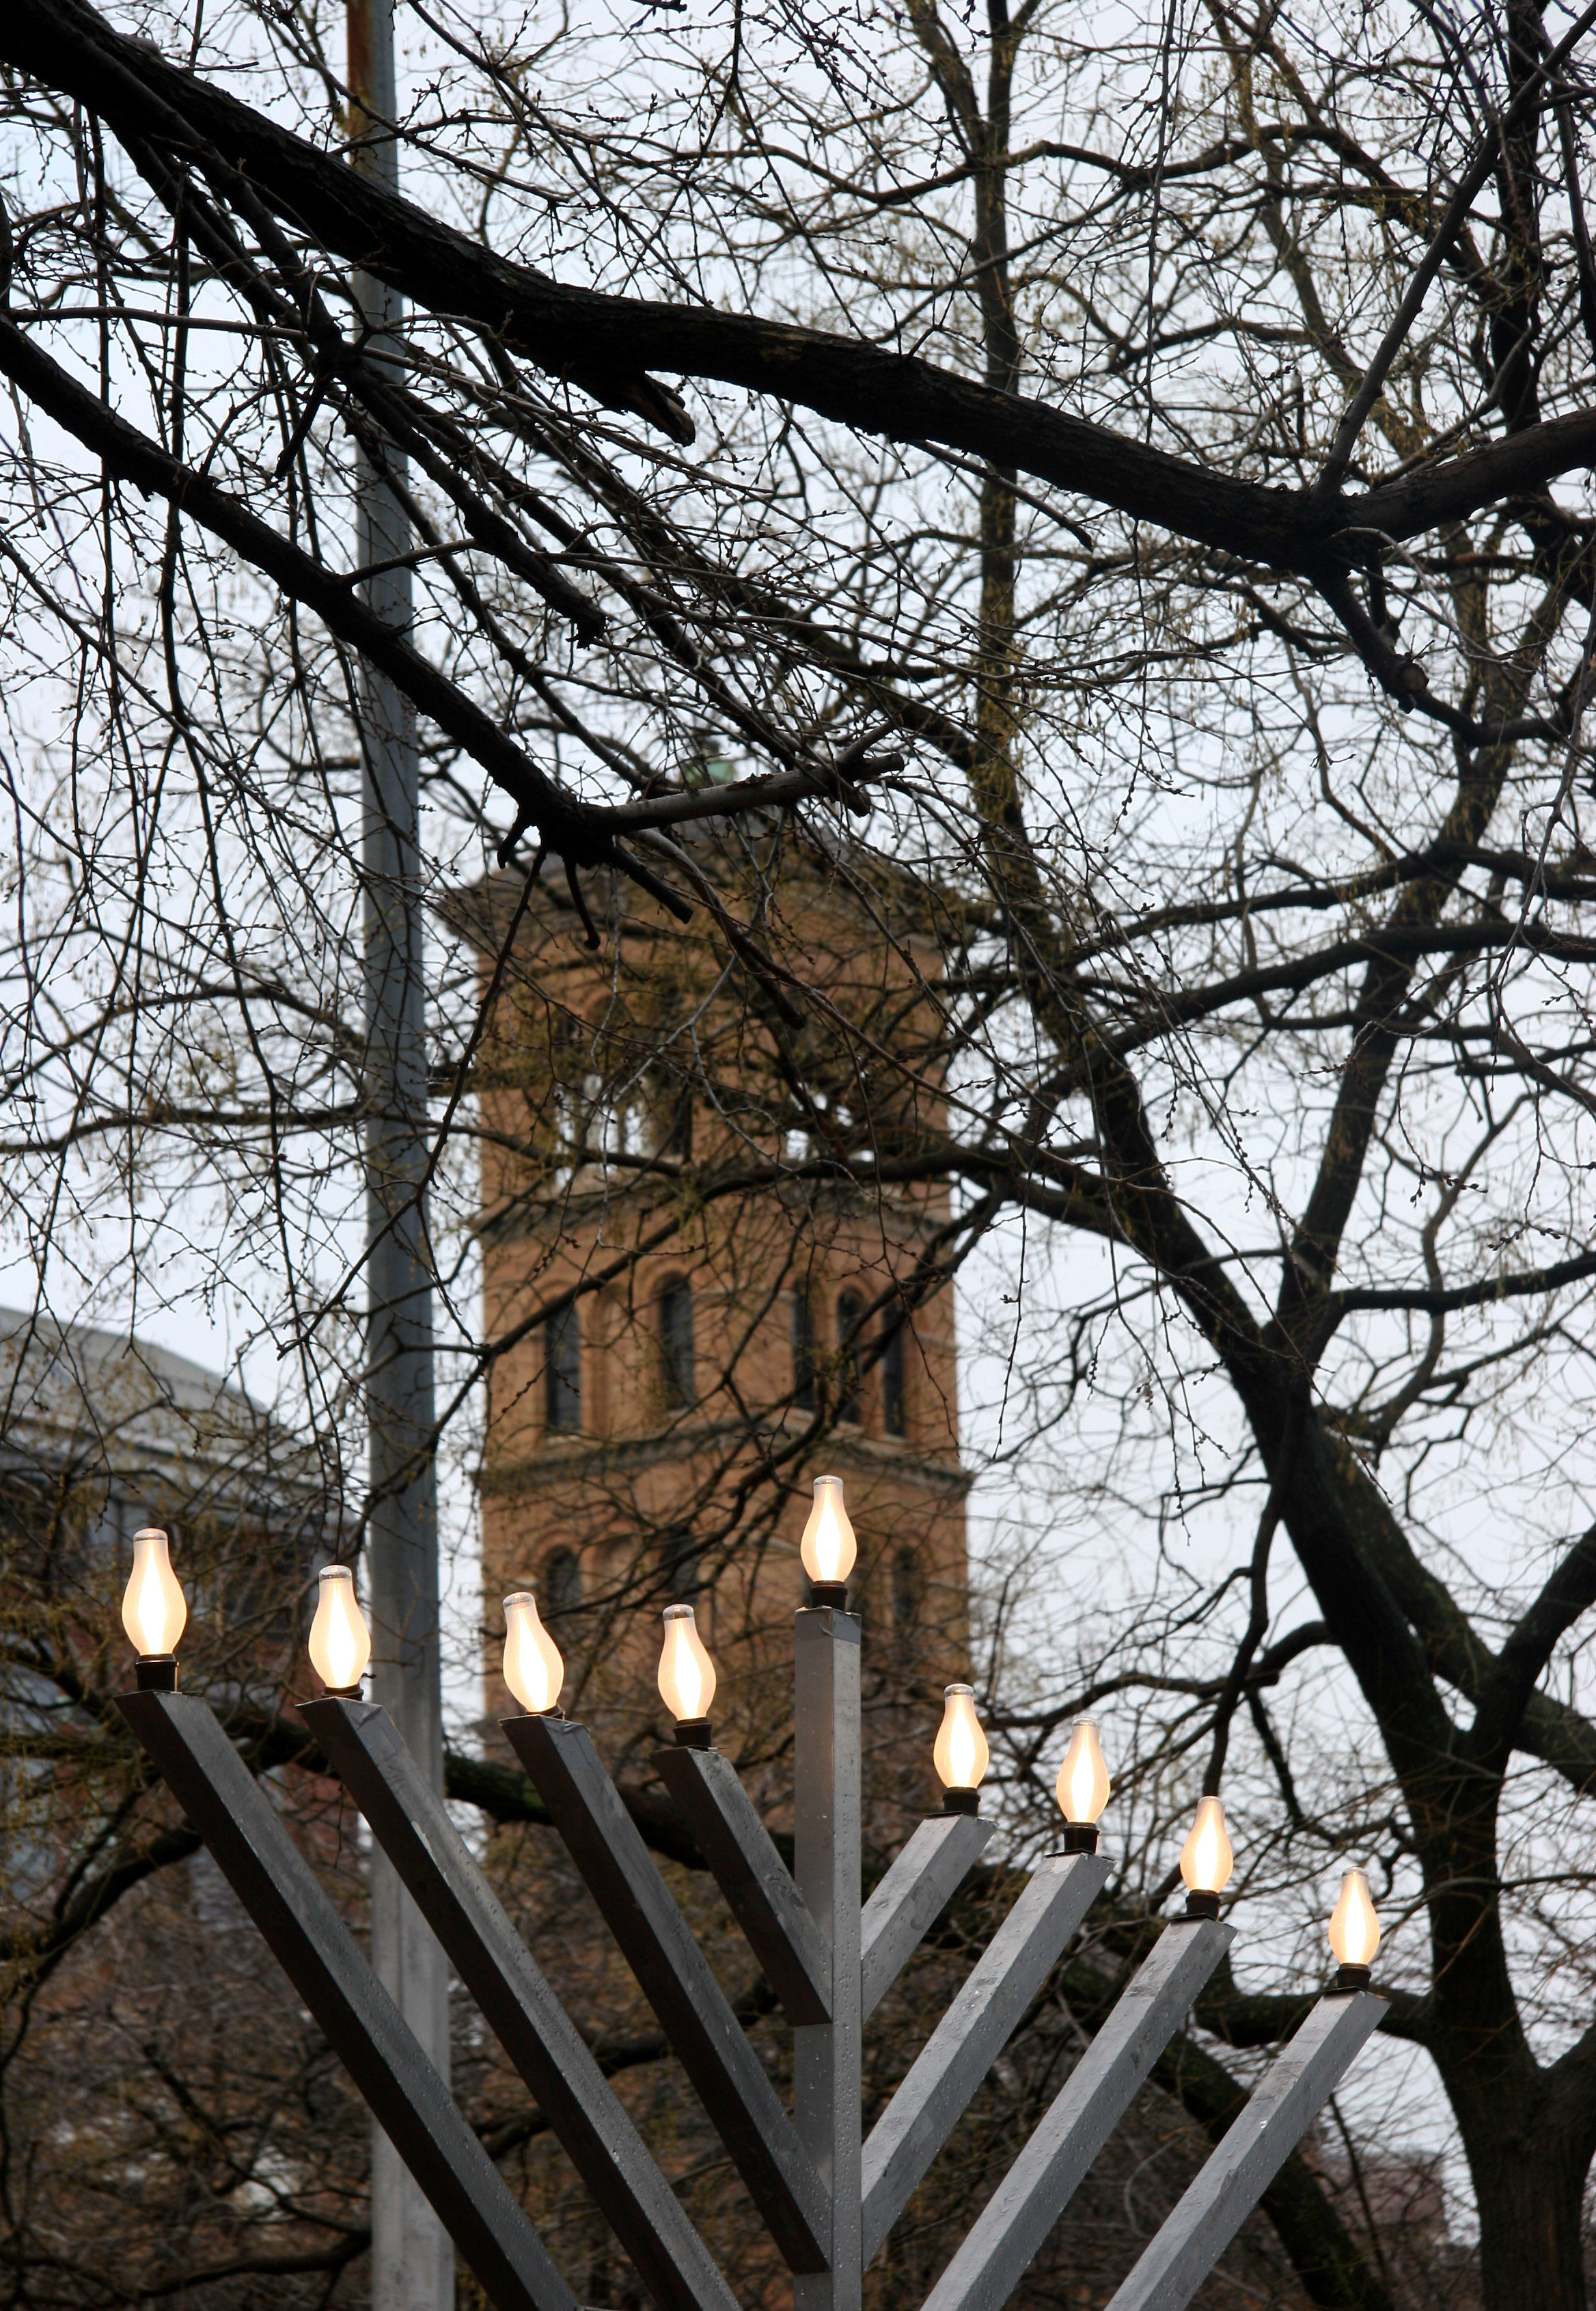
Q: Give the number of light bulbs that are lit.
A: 9